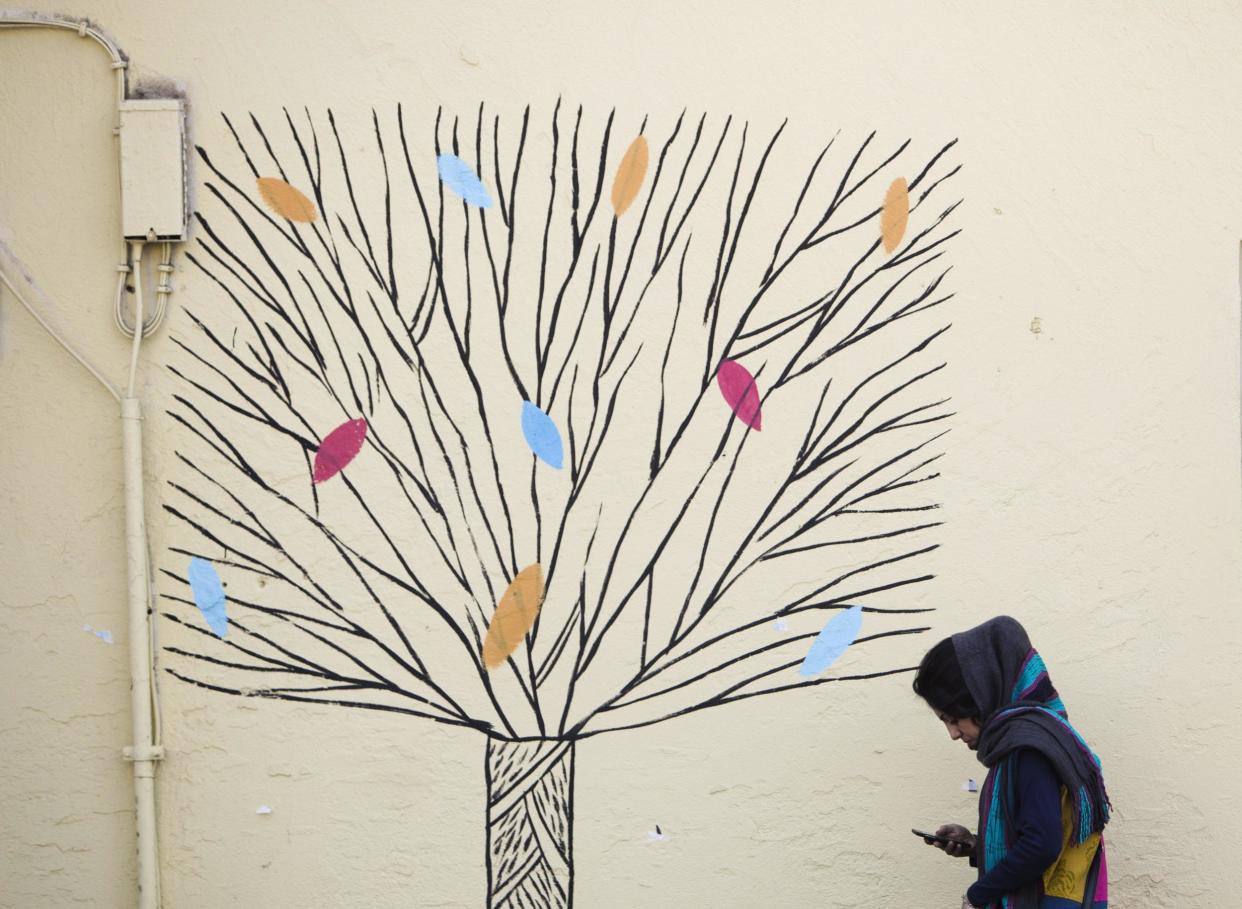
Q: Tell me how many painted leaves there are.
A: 10